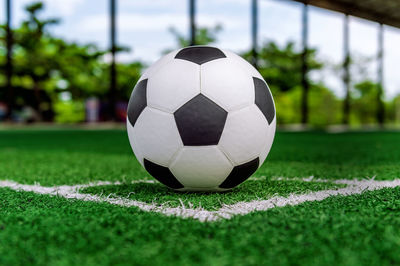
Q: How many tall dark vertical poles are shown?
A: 7